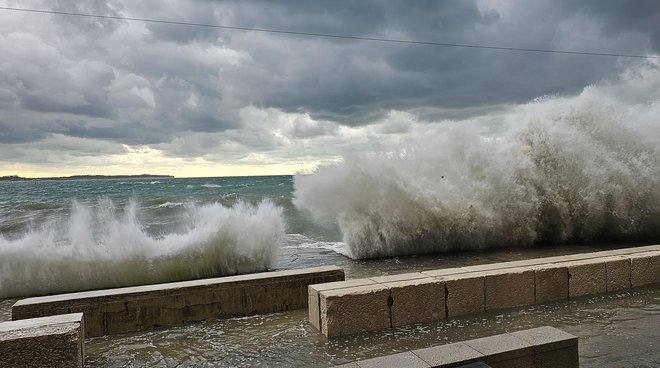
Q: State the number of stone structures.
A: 4